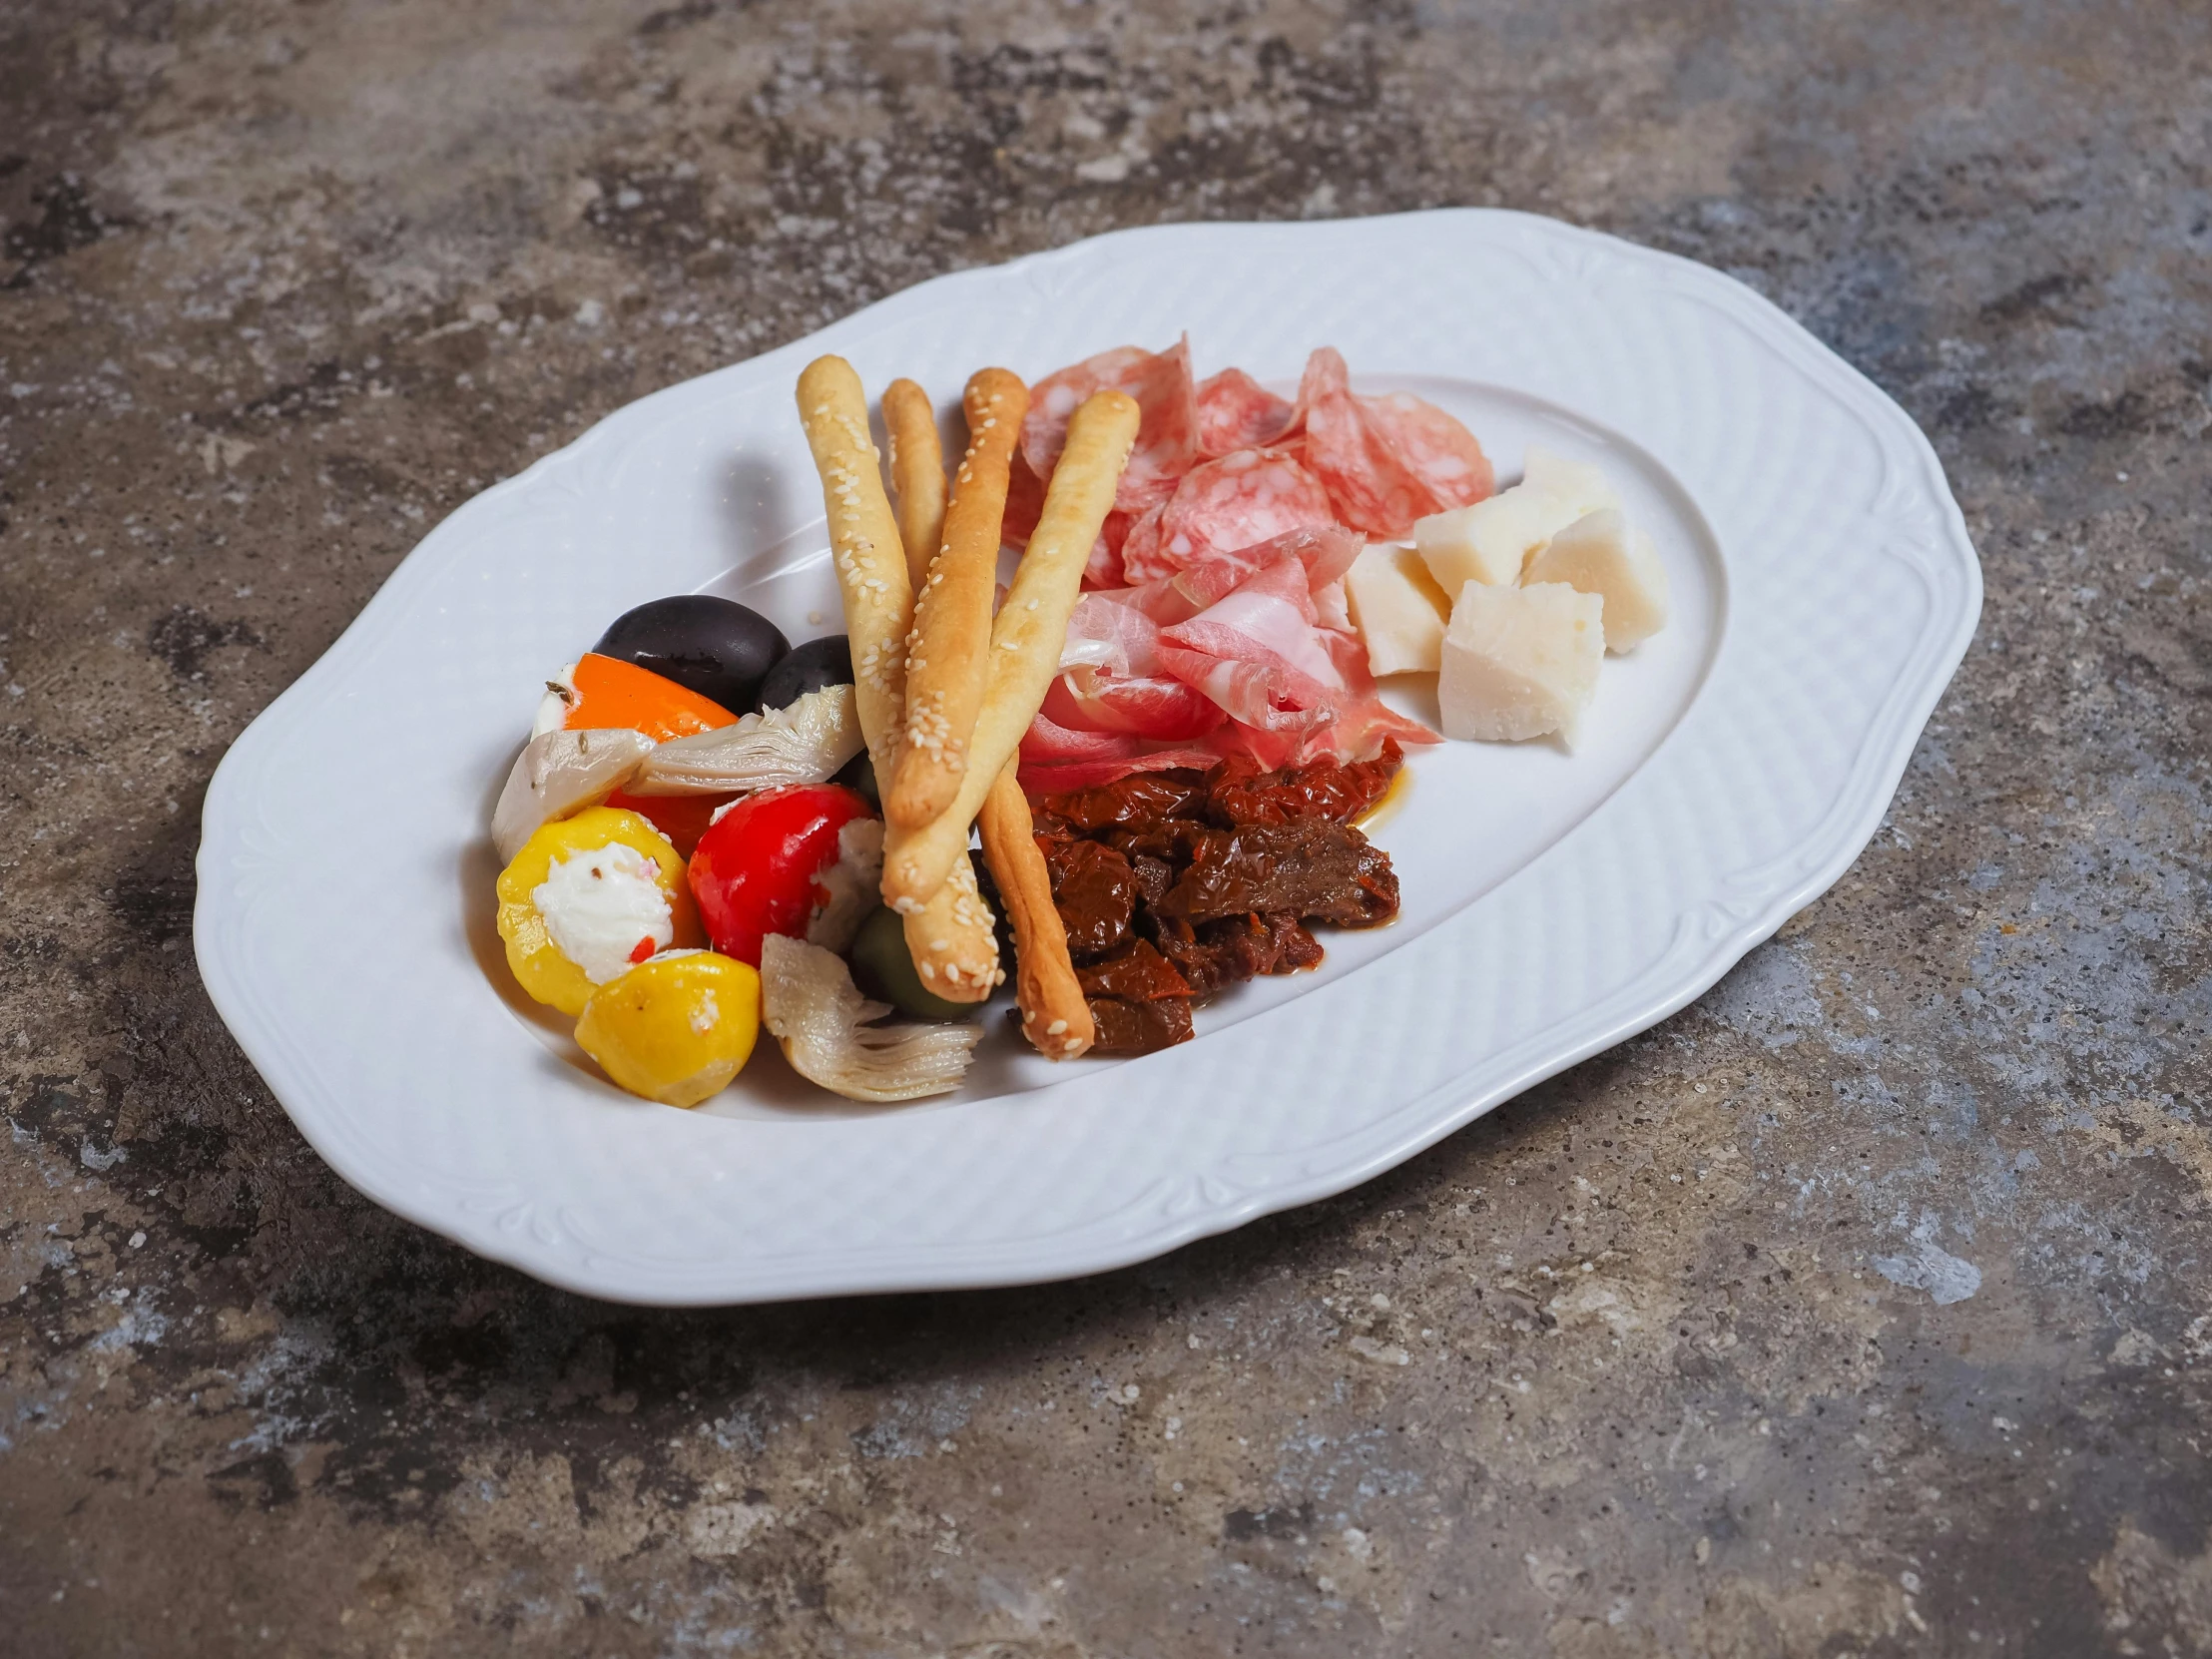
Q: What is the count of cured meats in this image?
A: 2